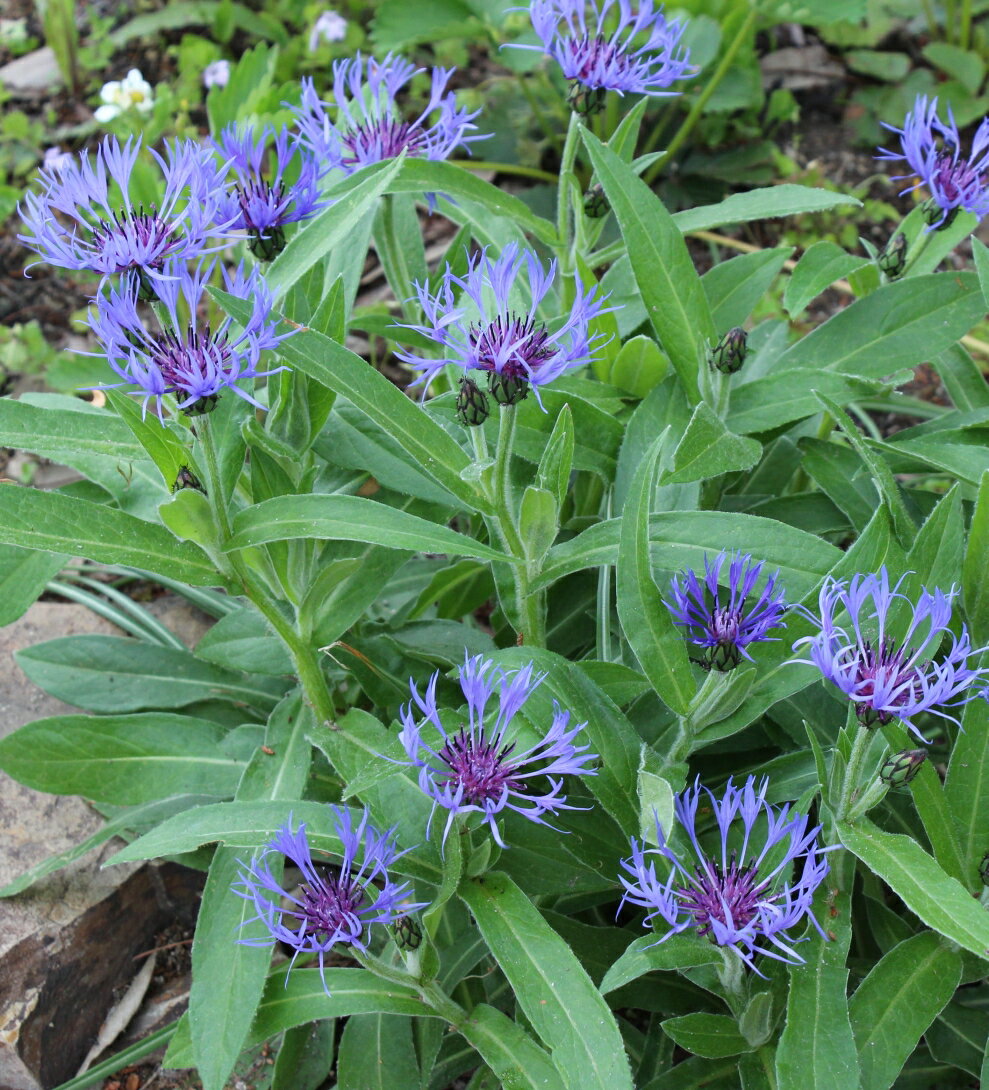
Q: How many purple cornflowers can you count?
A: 12